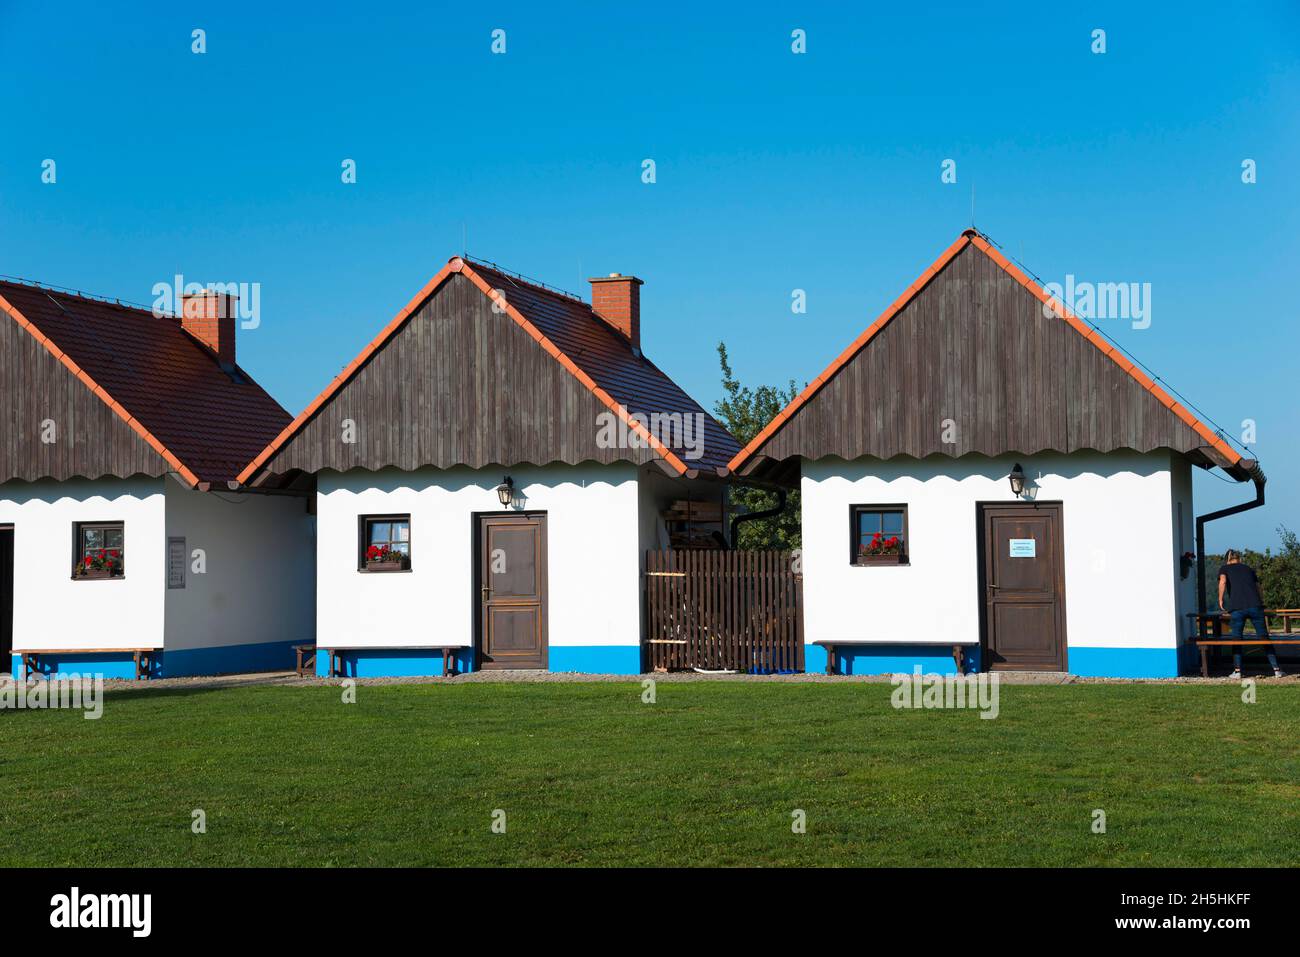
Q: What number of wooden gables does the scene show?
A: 3